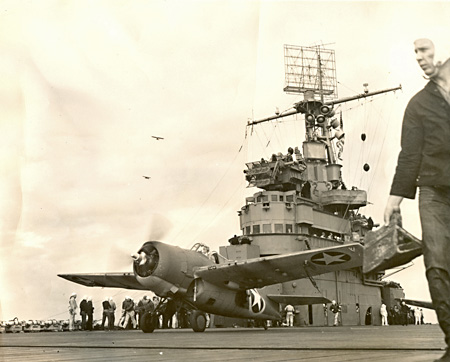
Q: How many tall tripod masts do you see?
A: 1